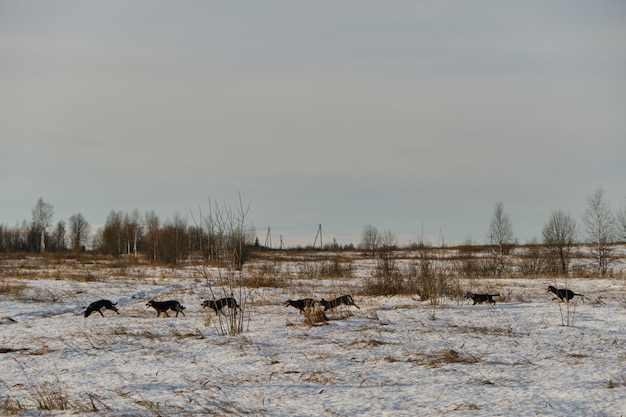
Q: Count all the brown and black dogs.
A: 7